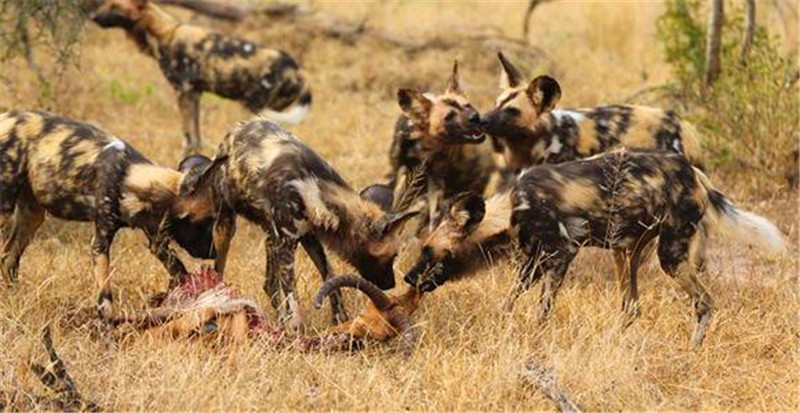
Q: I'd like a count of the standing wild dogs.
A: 6